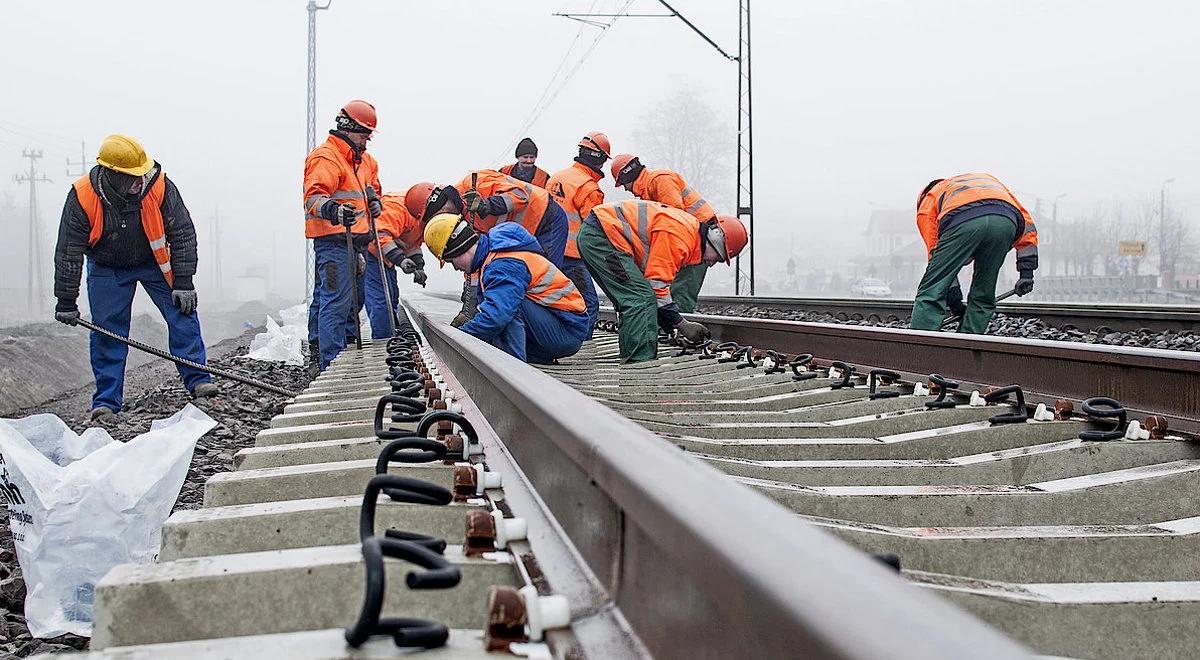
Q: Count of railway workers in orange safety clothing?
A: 10